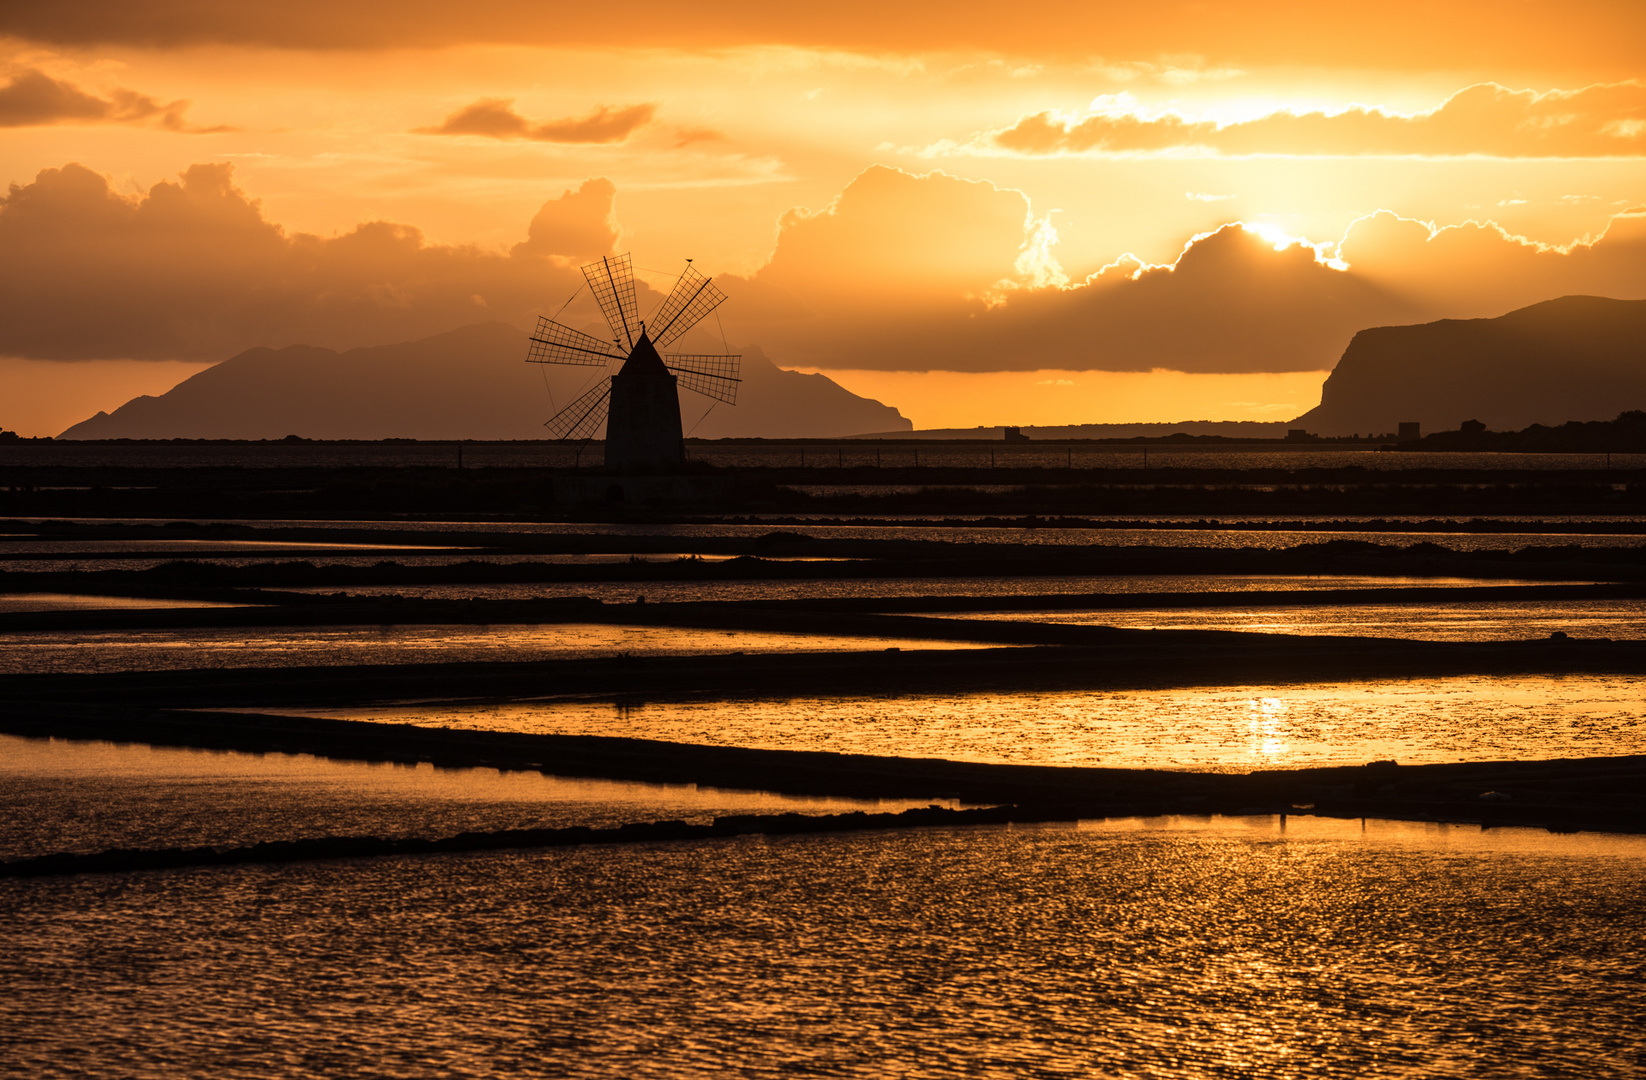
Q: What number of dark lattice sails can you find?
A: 5